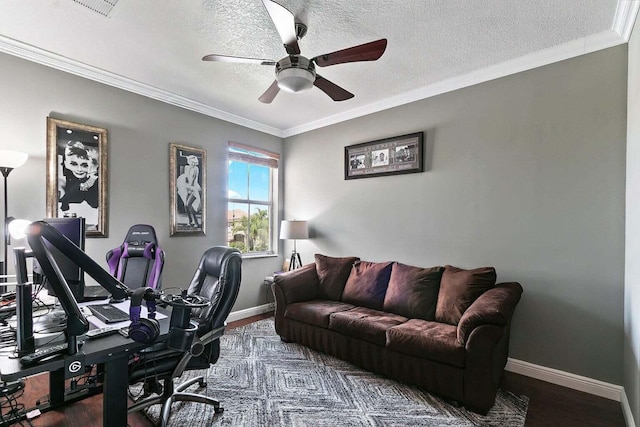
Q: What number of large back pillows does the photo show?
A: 4